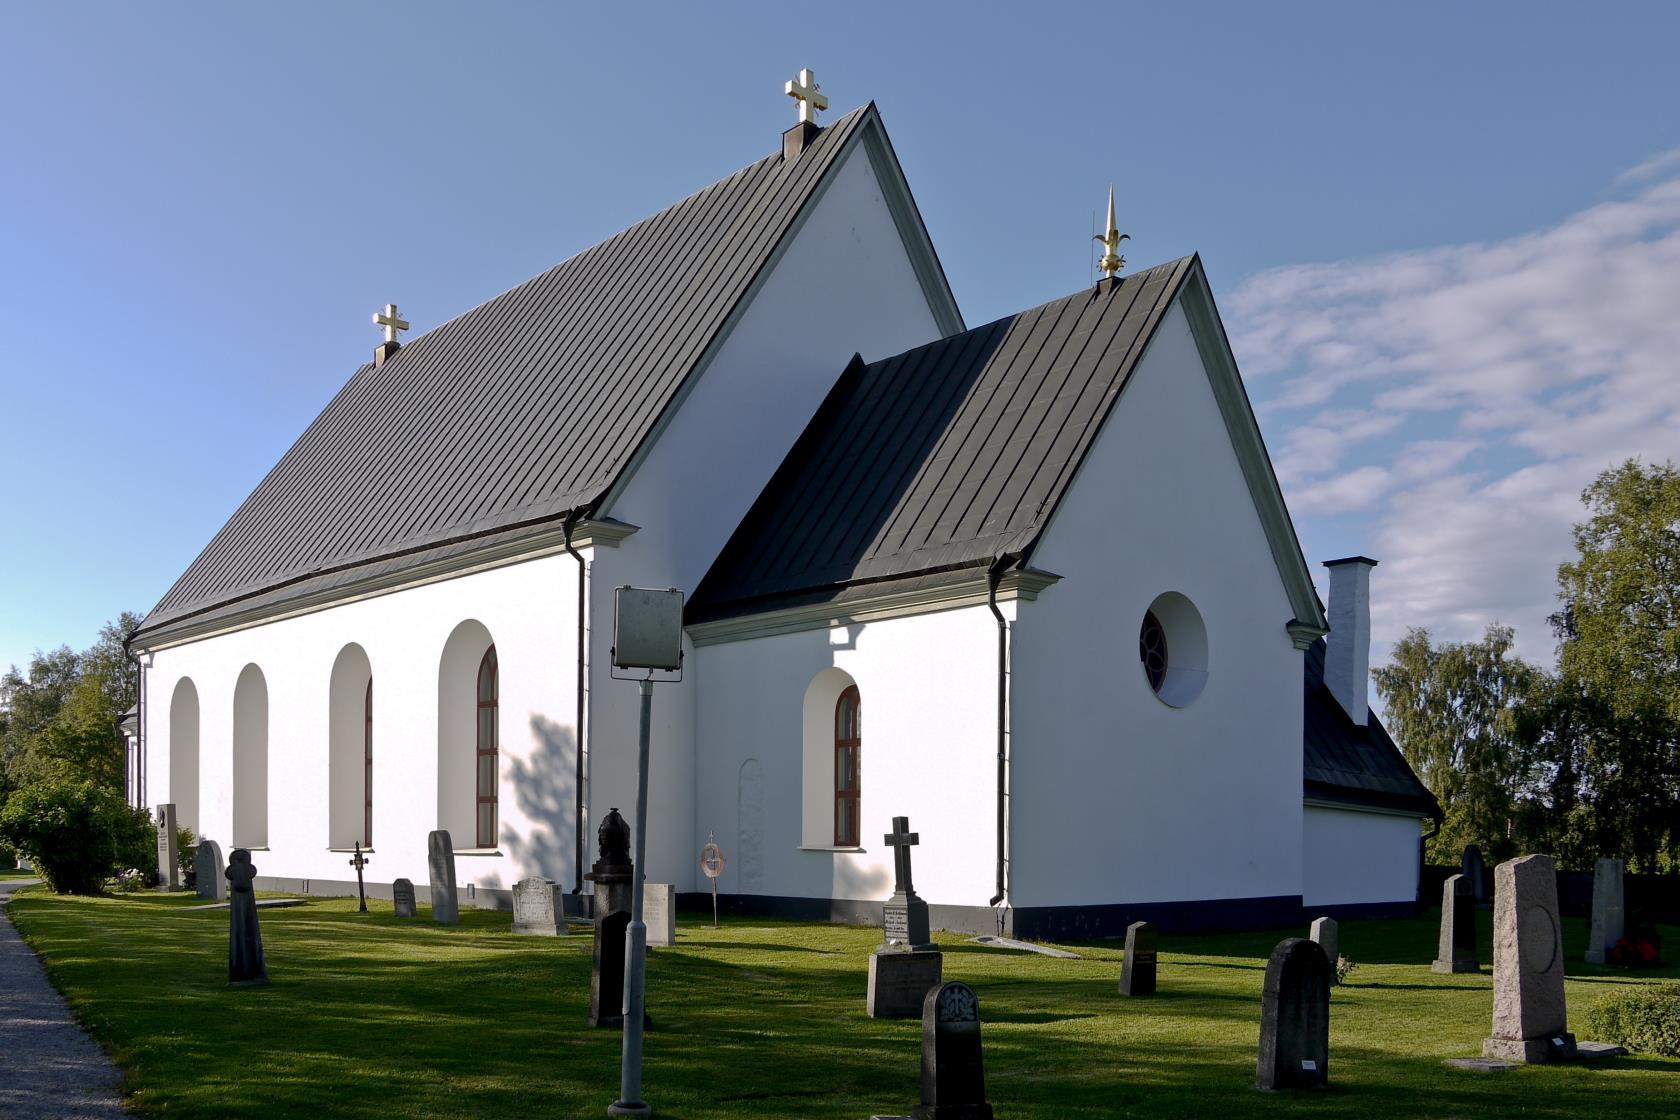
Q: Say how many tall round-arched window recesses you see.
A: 5